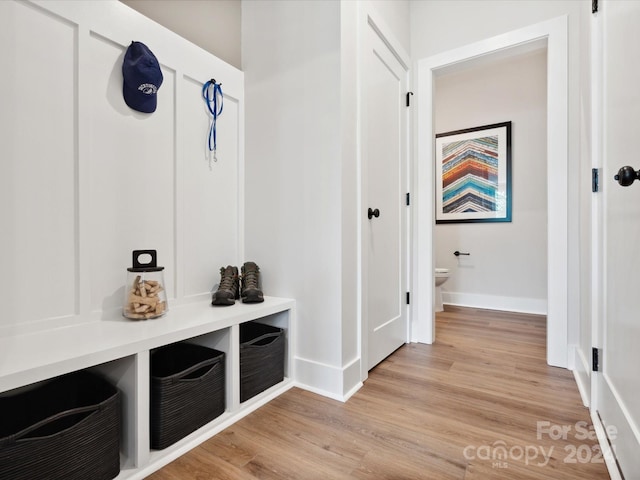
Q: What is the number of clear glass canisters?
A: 1